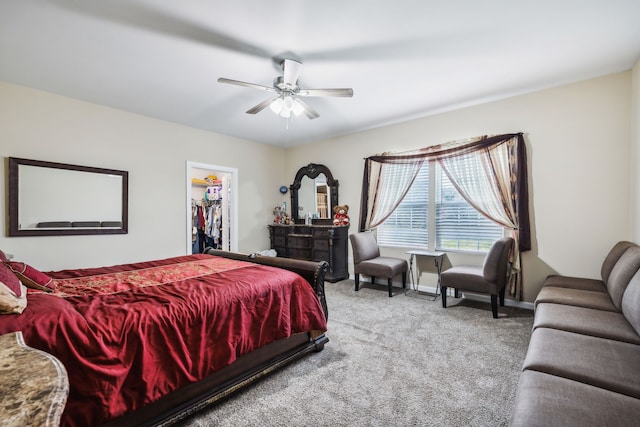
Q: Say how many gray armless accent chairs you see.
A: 2